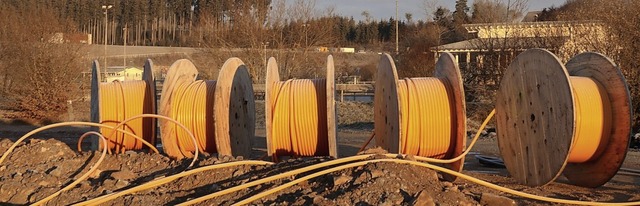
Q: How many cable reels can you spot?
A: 5